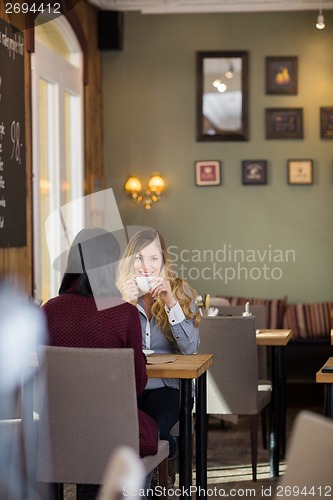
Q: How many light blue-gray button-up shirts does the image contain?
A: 1